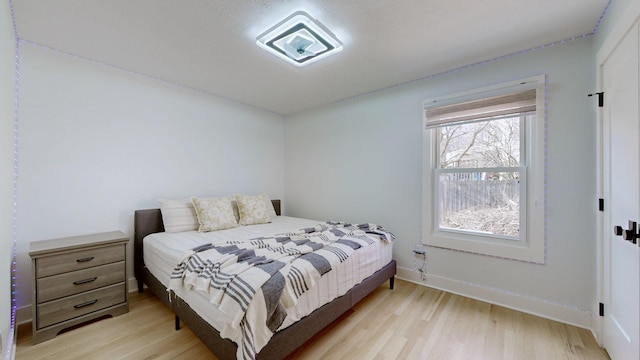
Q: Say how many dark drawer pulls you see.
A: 3